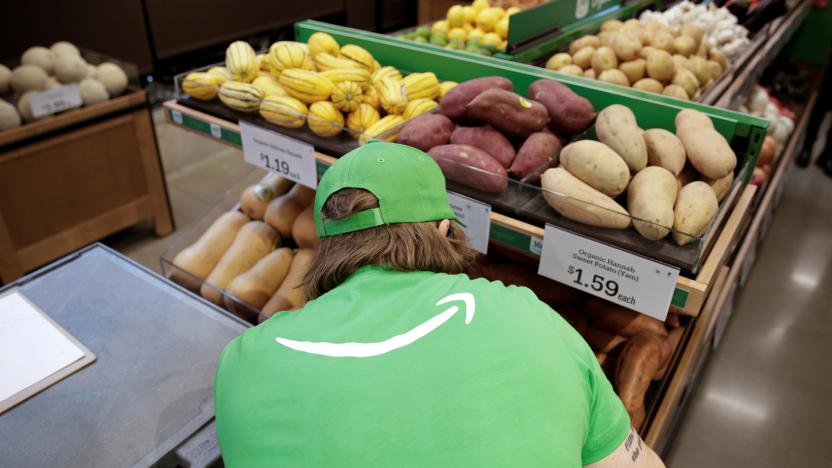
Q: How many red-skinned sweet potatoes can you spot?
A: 7